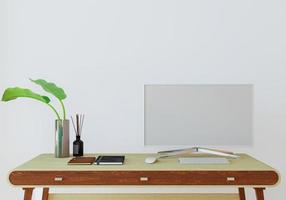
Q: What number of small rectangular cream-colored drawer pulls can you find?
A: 3